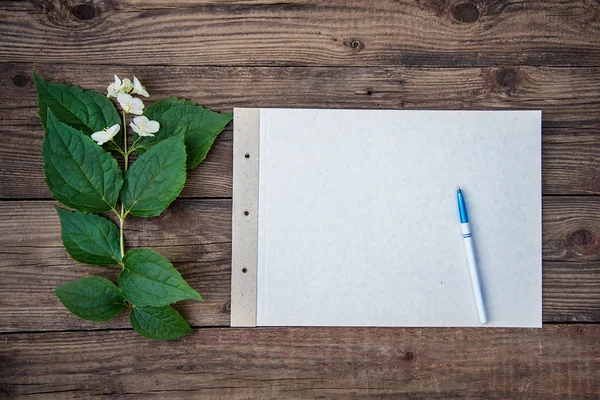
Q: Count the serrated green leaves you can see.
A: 8